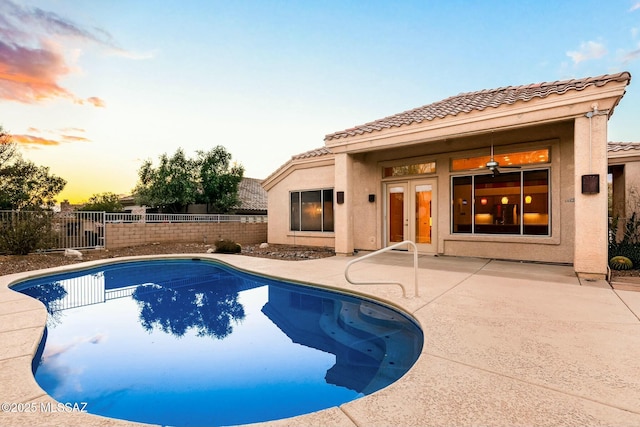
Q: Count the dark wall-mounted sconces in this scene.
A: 3